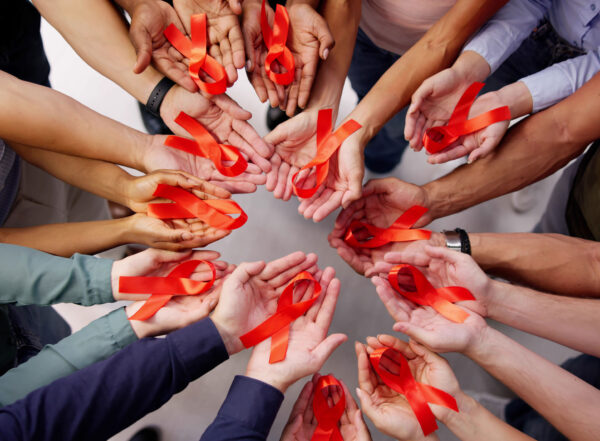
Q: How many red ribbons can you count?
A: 12